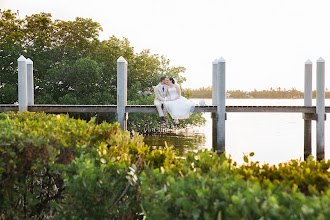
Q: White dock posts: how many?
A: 7